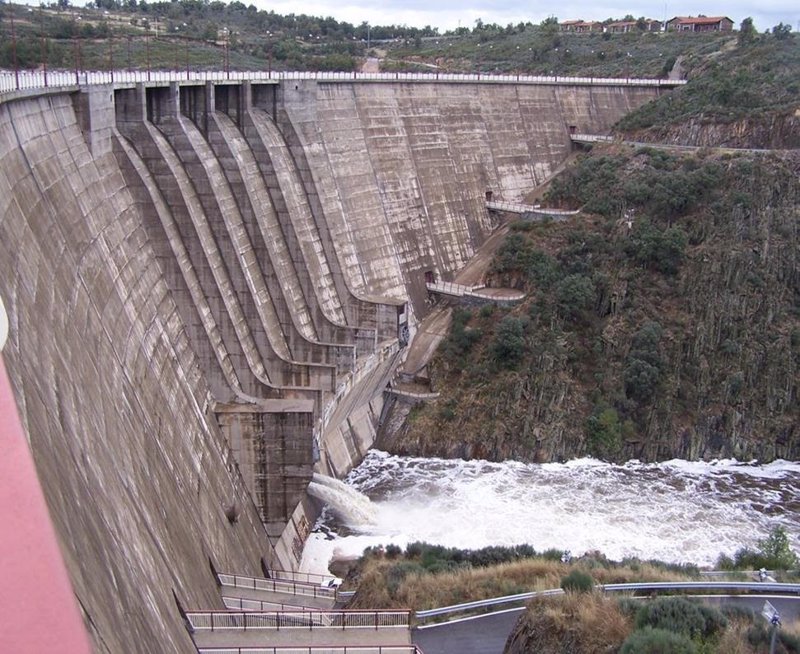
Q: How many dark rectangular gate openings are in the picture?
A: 5